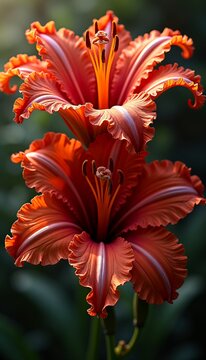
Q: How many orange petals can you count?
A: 13